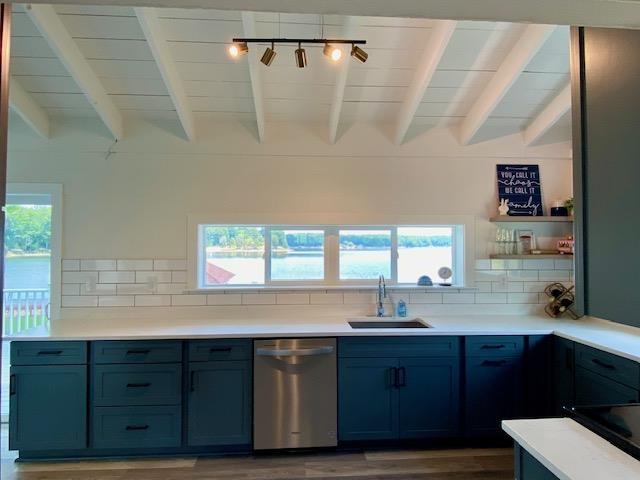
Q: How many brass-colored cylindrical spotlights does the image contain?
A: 5